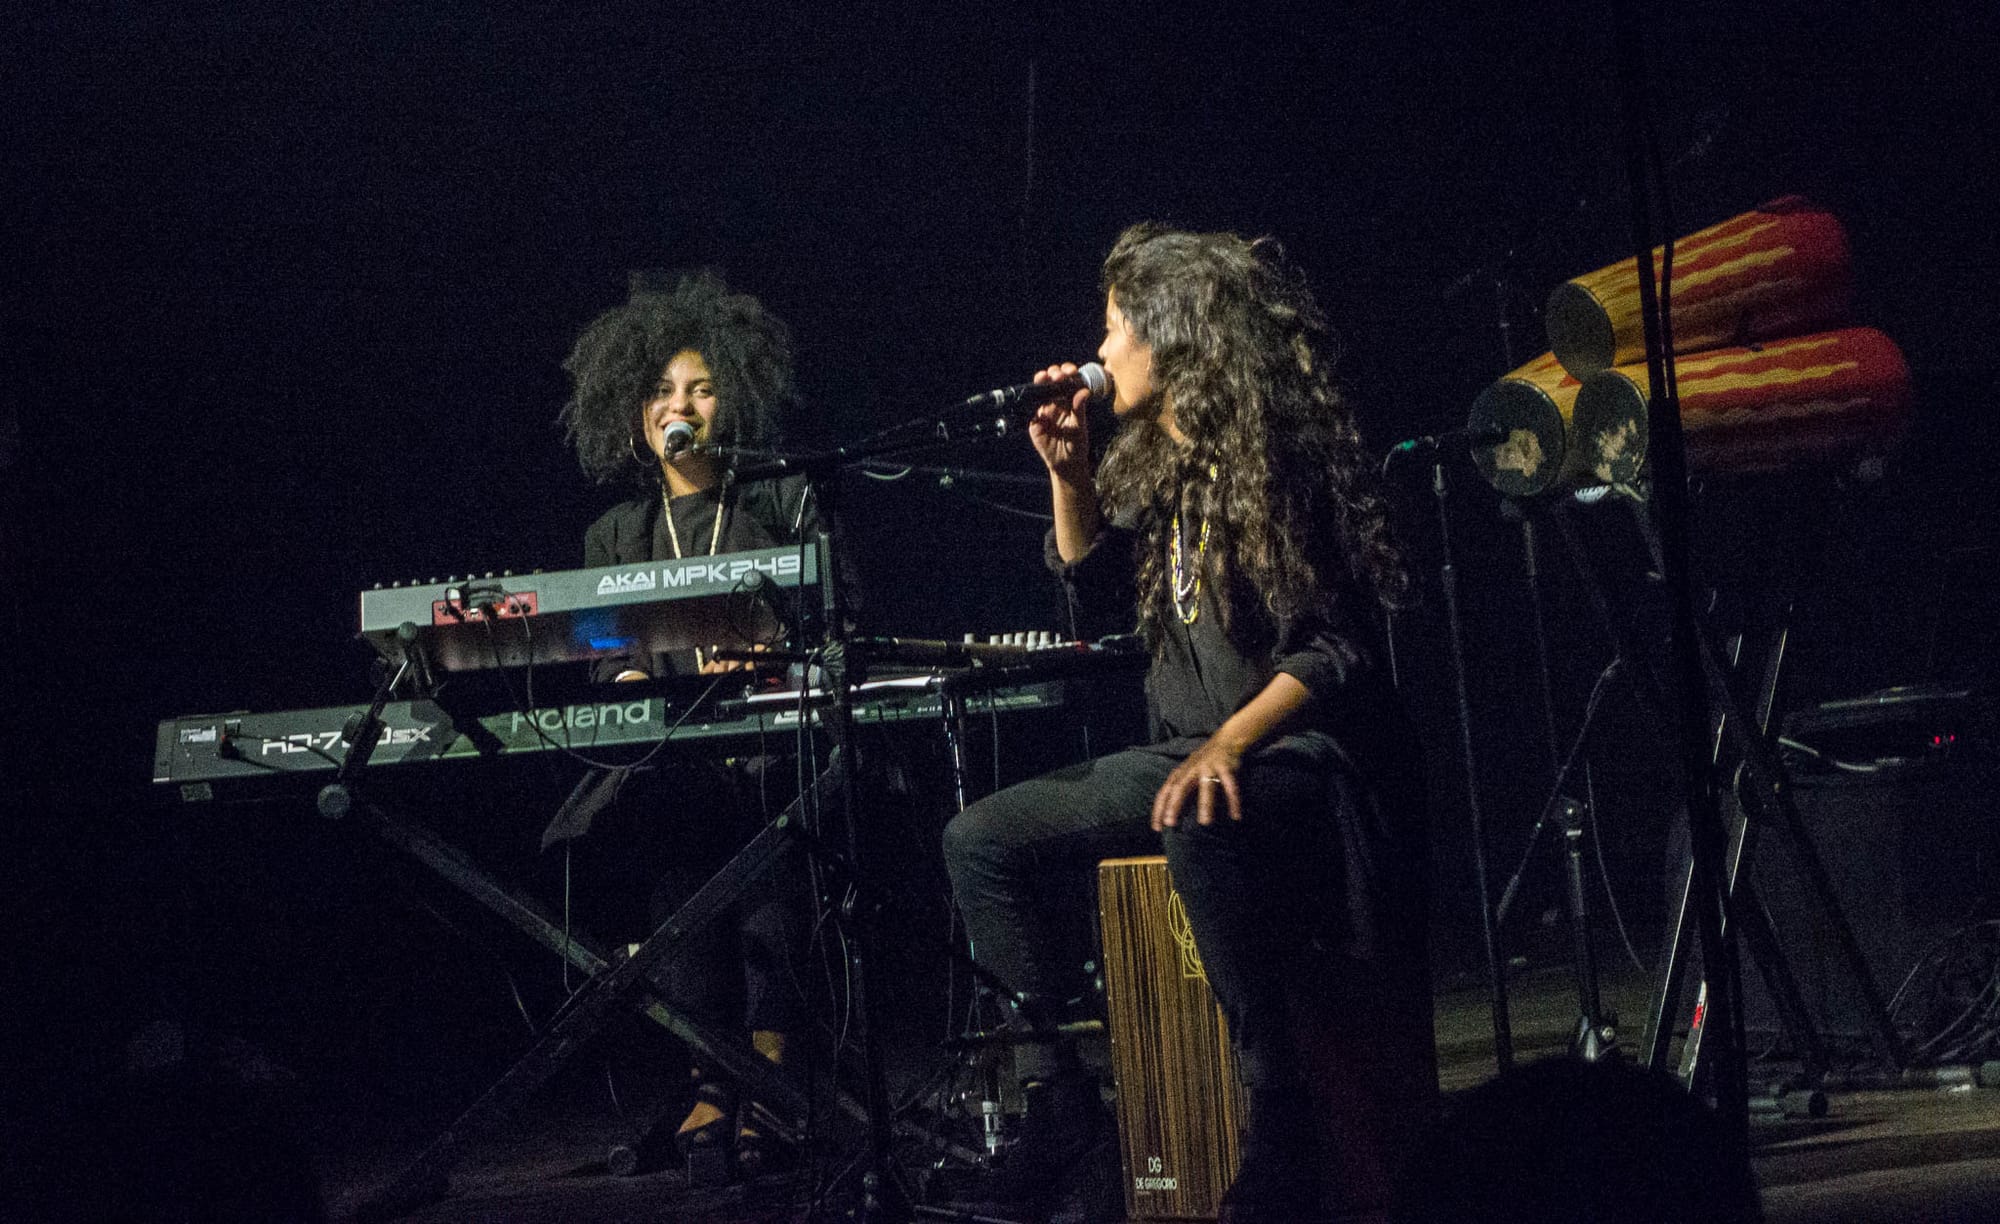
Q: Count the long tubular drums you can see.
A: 3